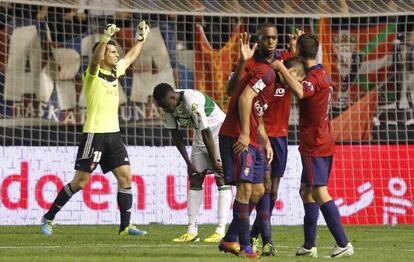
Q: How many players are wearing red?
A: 3